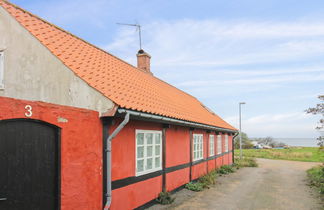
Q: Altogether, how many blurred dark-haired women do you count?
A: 0